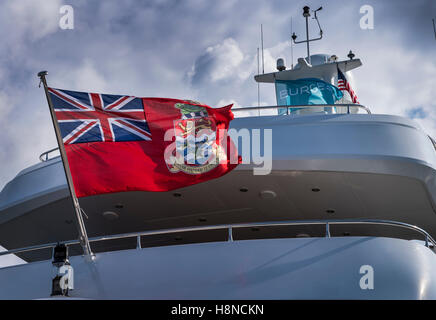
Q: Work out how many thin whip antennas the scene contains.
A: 3